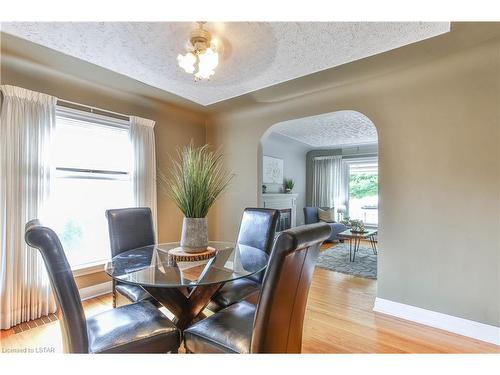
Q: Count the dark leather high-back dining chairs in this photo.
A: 4